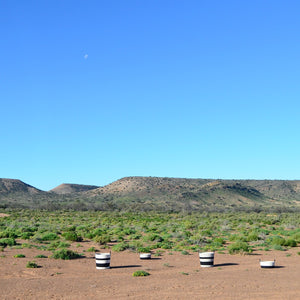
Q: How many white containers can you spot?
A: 4